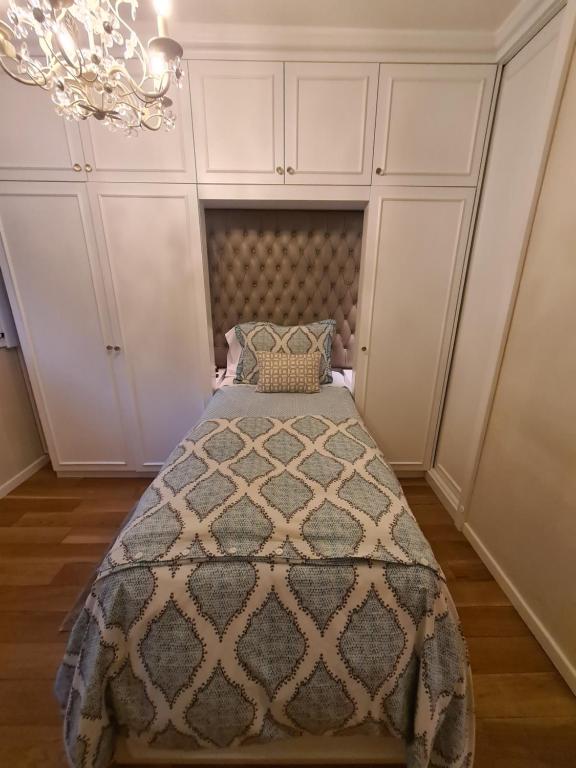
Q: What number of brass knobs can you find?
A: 8